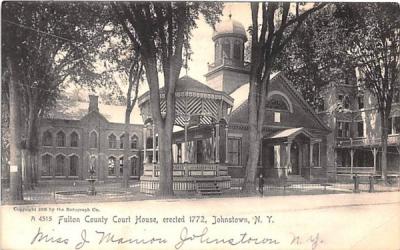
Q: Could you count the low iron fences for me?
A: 1